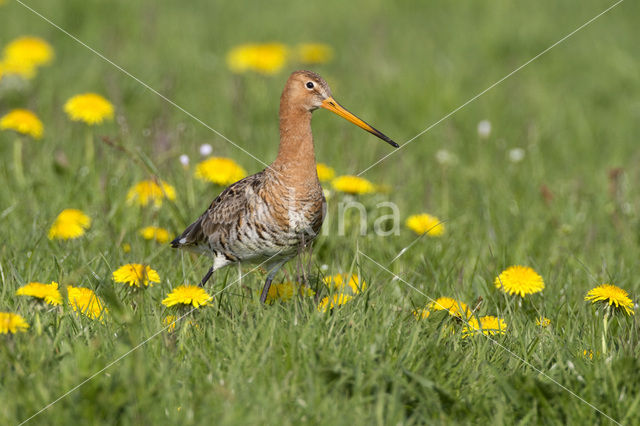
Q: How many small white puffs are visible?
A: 5